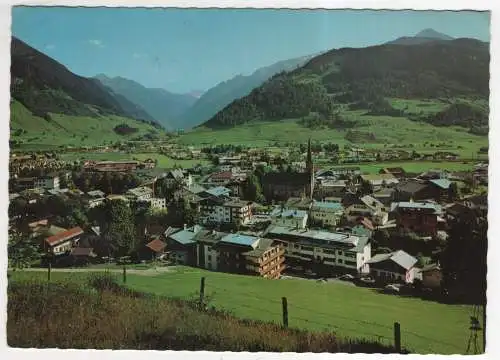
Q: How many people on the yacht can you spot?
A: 0